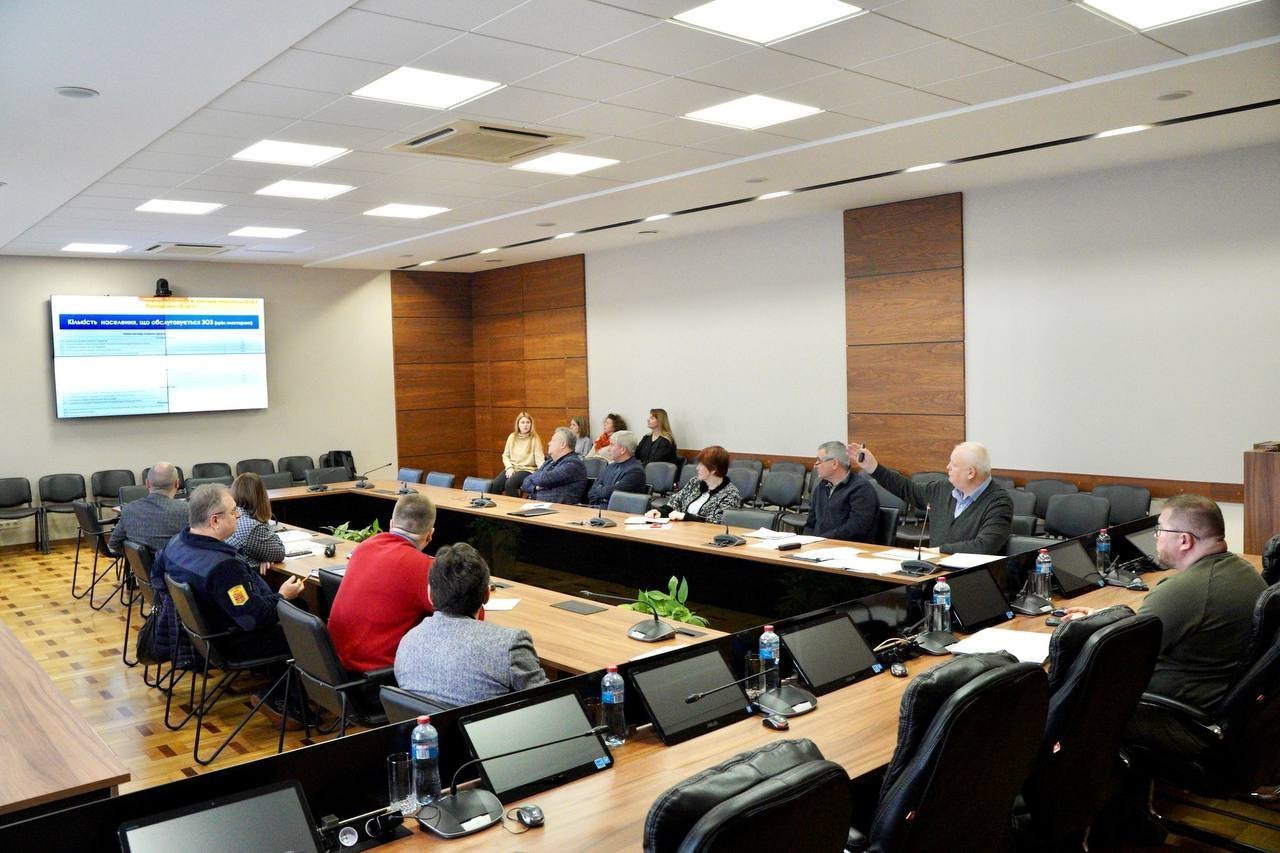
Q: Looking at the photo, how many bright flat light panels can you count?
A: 11